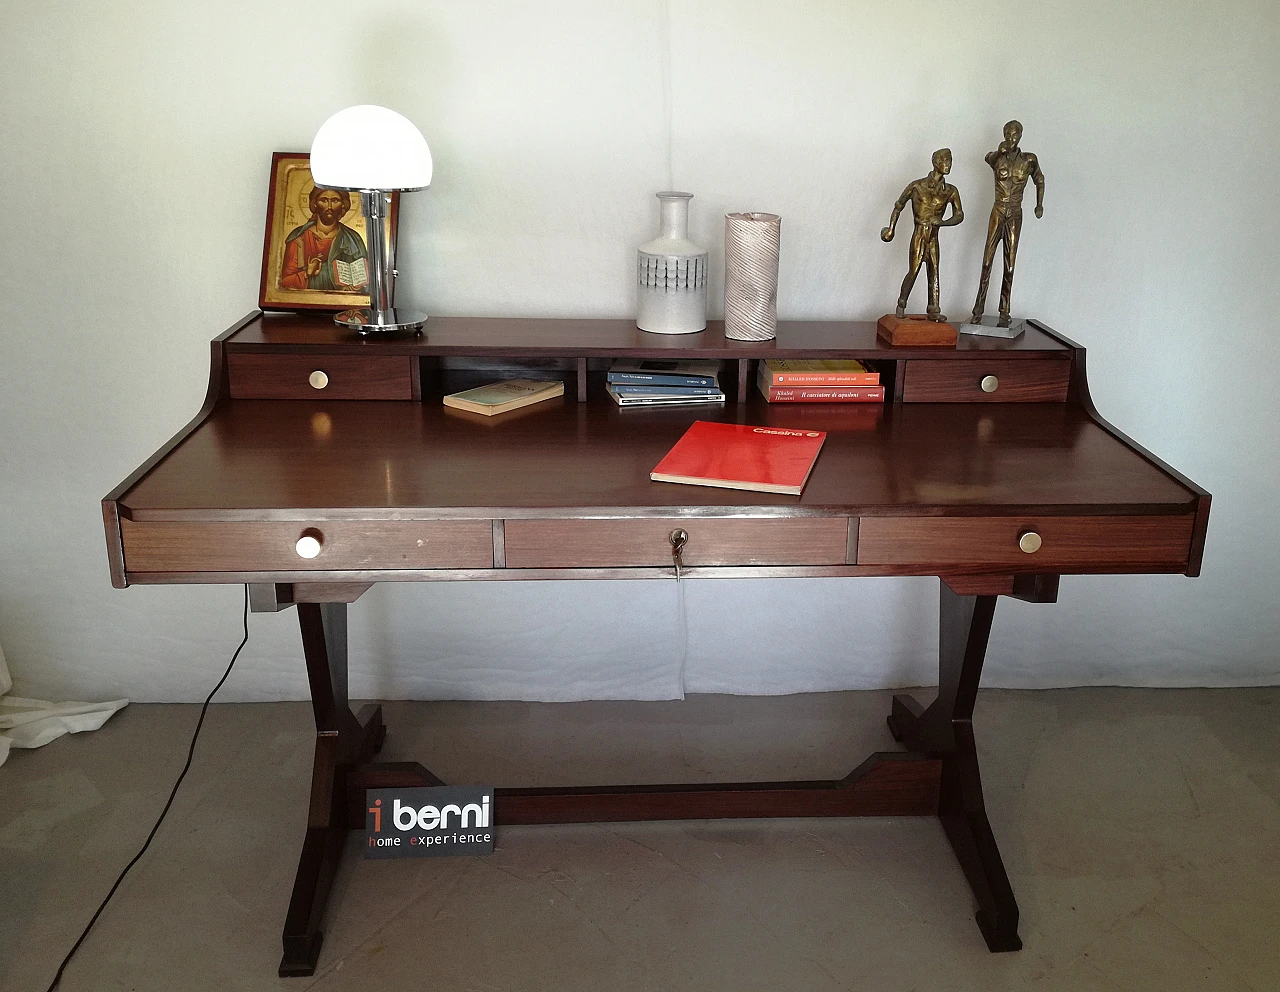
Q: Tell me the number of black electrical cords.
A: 1